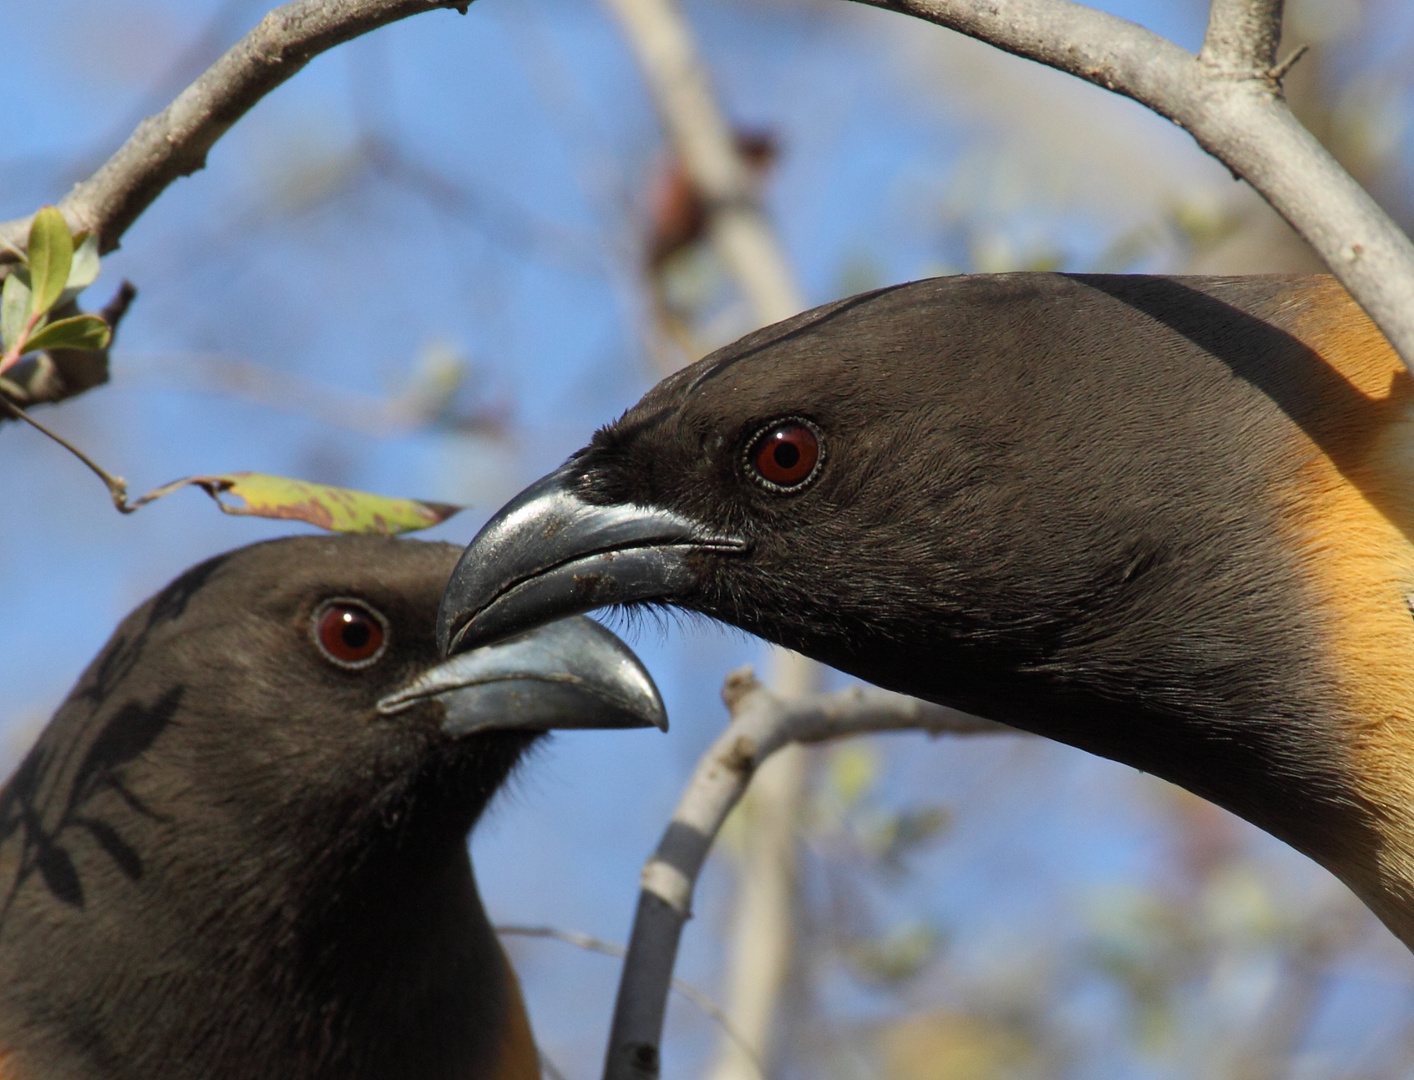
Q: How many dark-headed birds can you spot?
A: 2